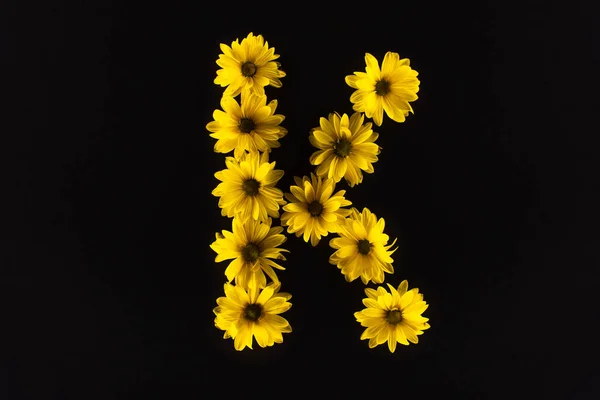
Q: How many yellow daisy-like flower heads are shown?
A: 10